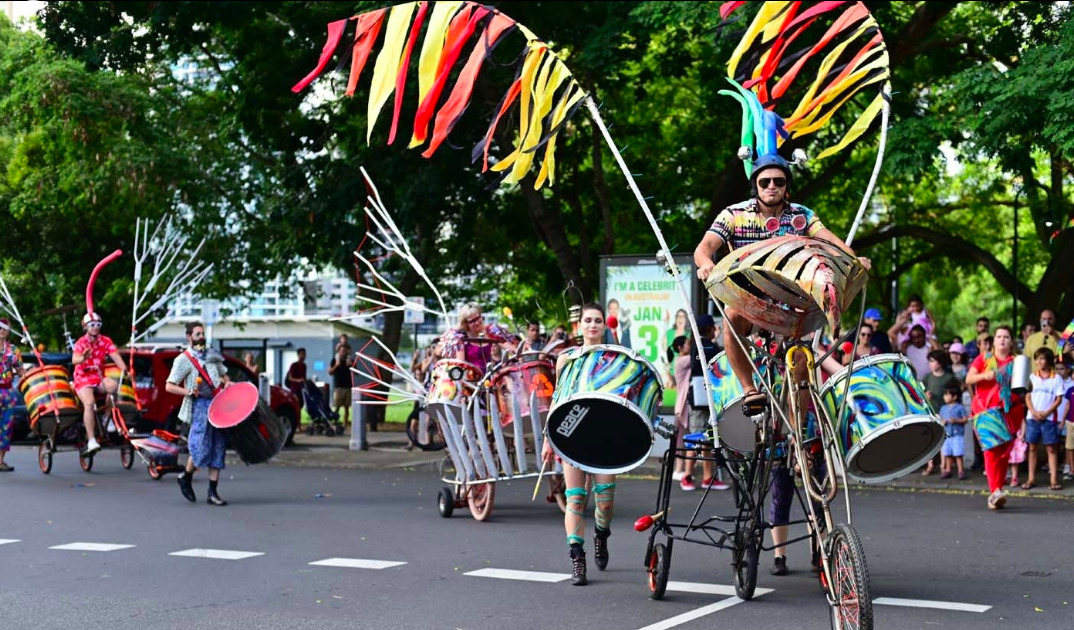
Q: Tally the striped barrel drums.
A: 2